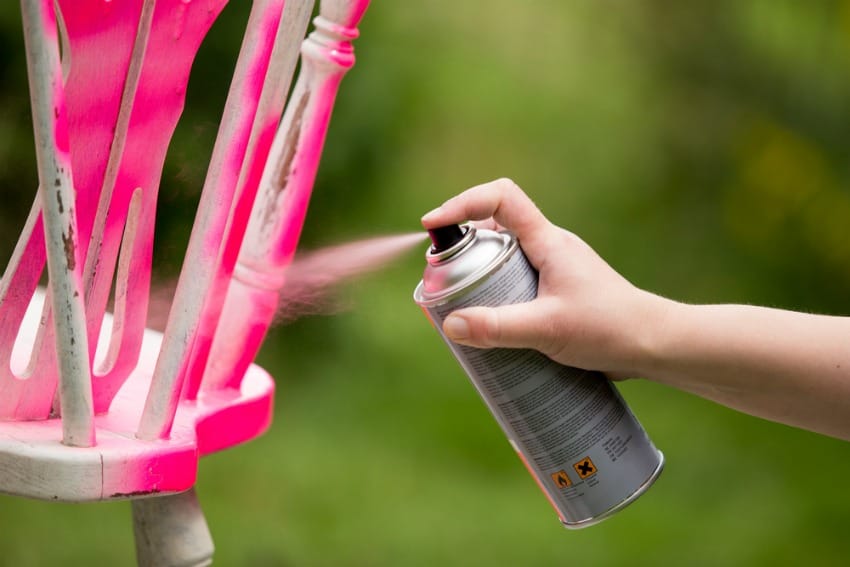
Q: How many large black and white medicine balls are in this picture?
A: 0